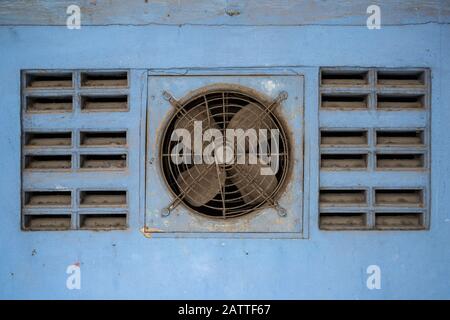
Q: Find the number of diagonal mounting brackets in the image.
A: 4